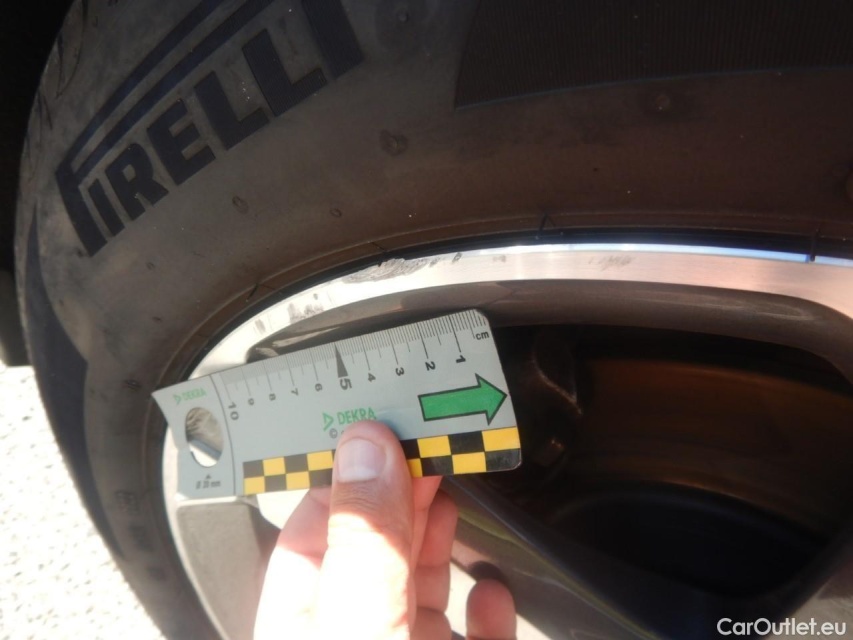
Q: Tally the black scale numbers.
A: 10